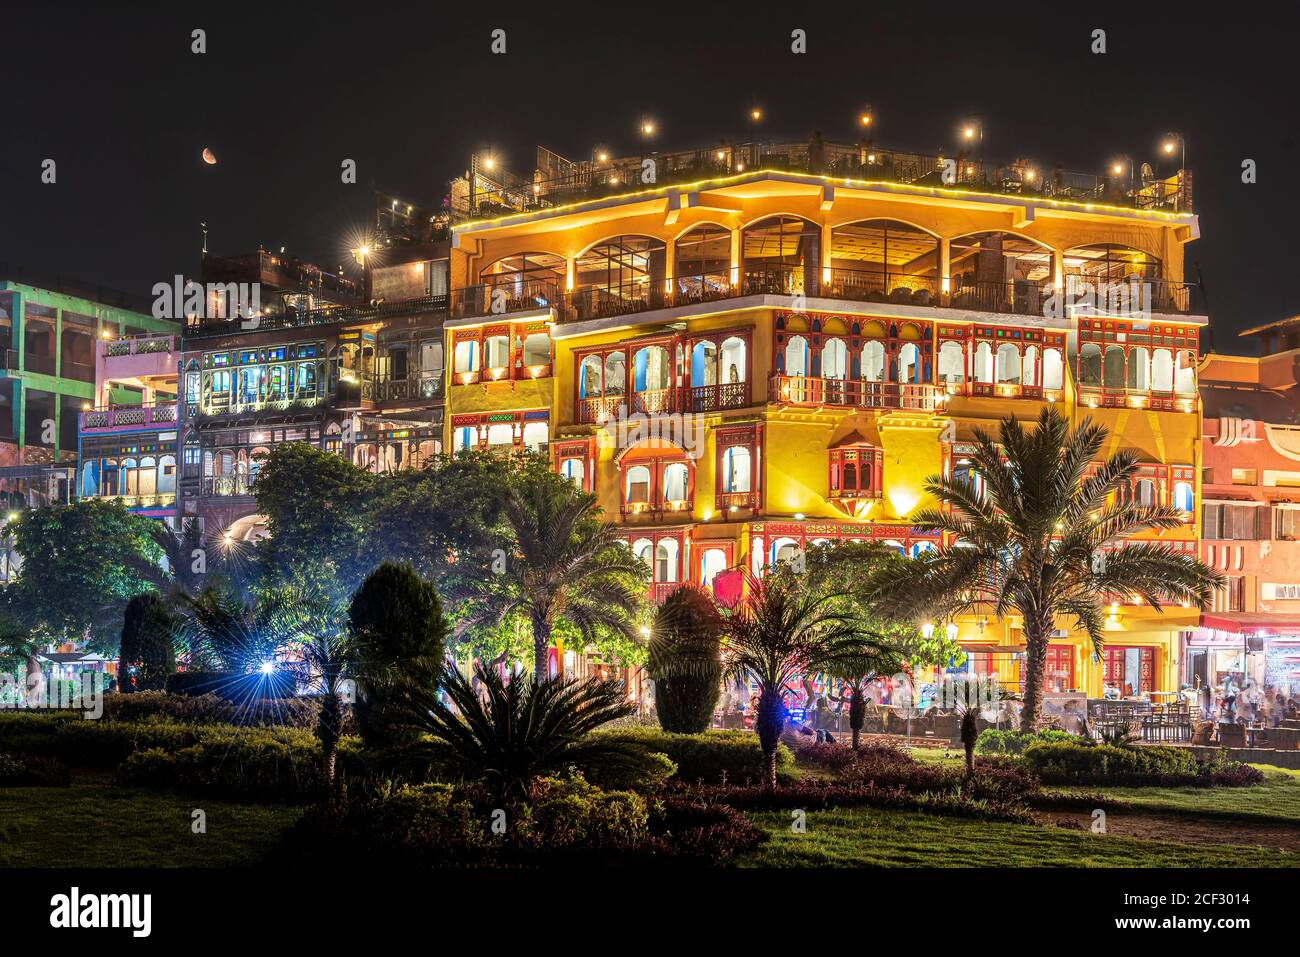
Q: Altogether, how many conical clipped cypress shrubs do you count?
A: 3